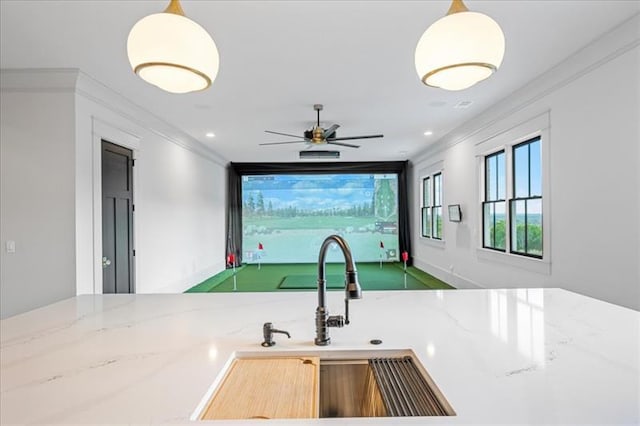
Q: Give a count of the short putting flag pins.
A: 4